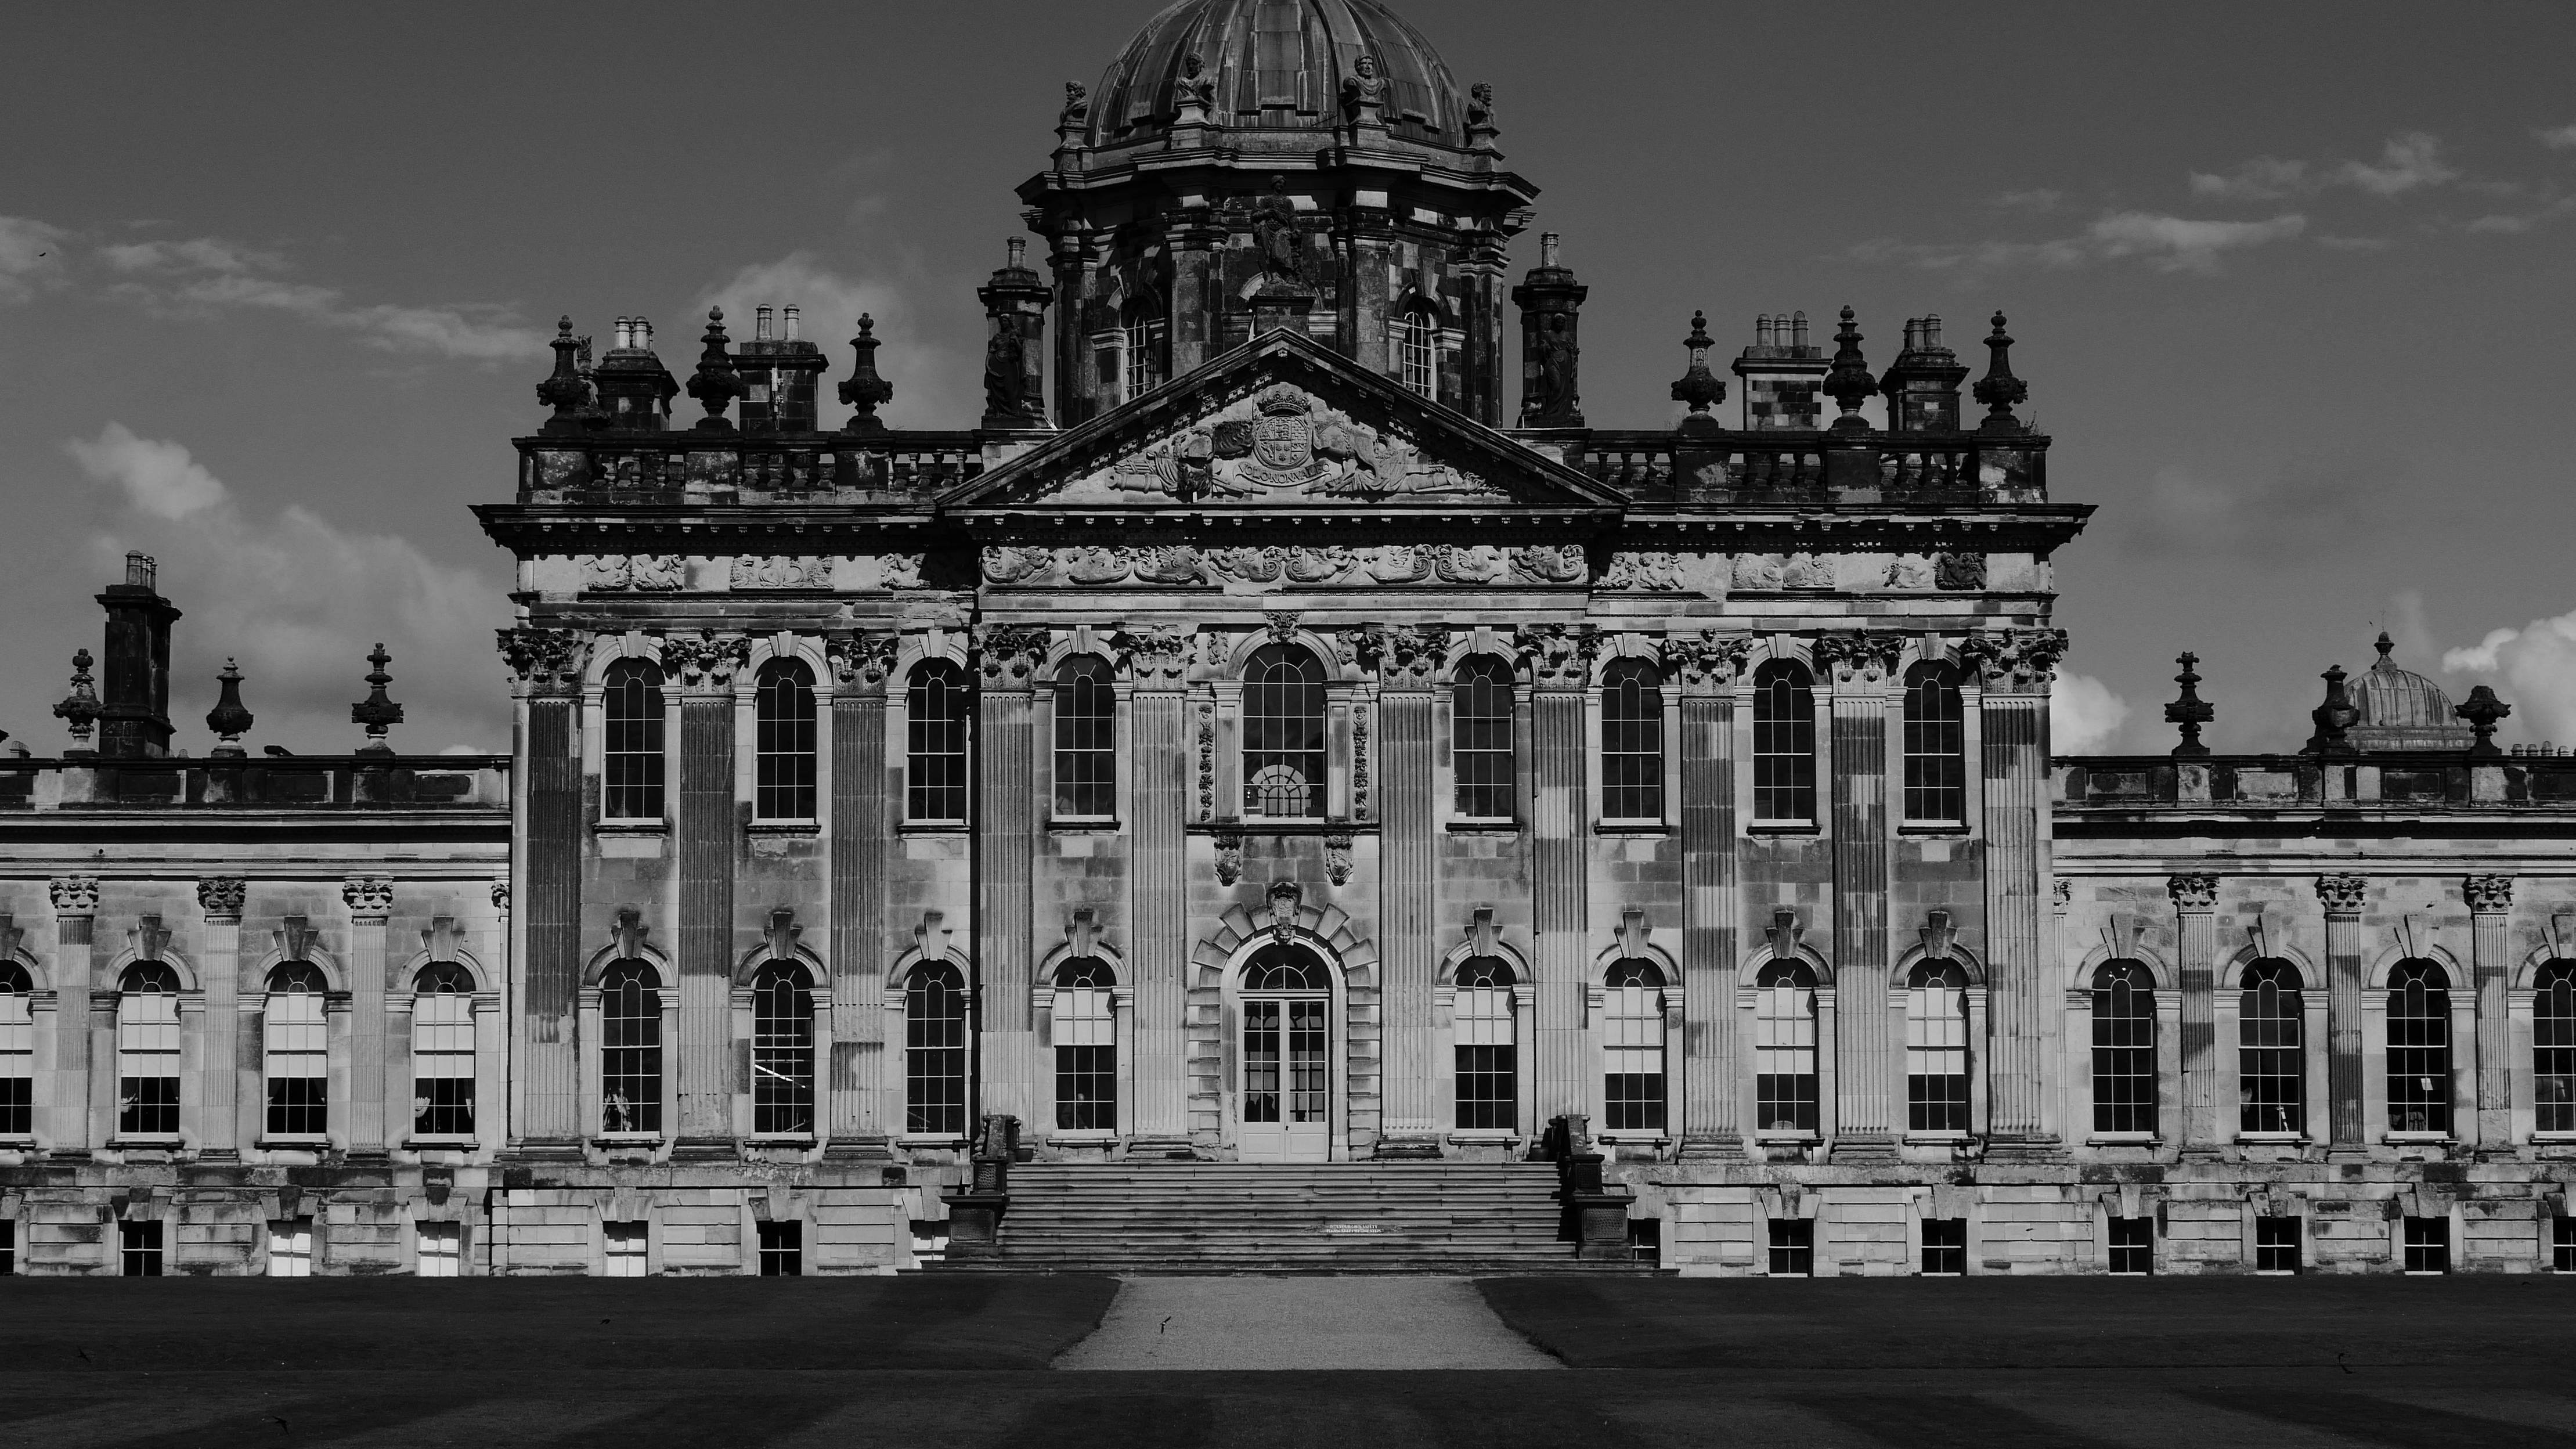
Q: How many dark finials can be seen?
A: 12